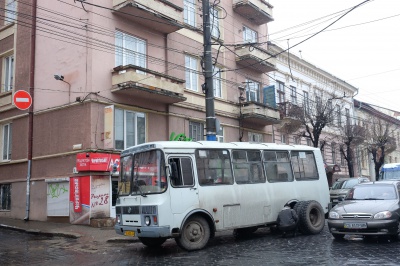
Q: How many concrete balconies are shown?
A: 5